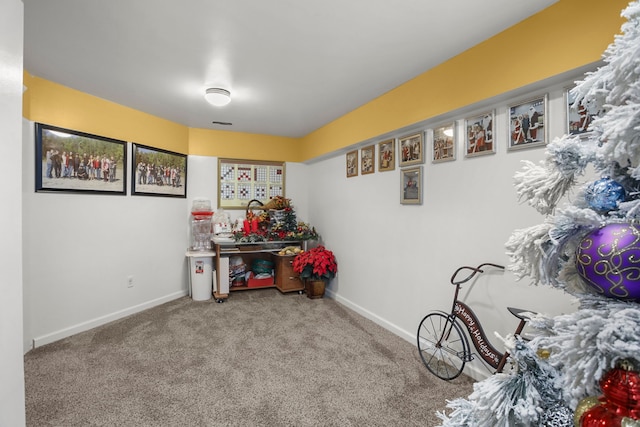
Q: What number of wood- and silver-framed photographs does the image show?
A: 9